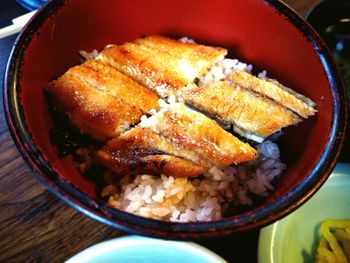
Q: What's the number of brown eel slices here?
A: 4